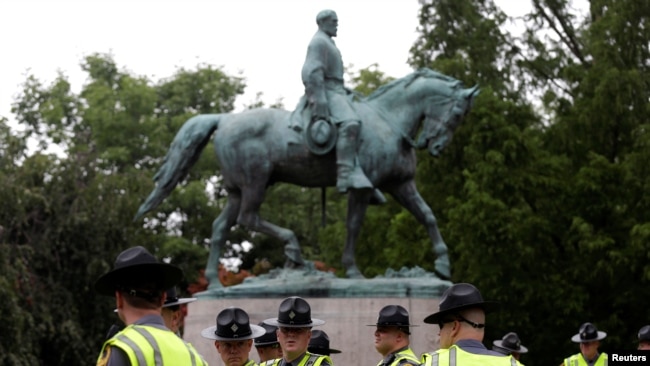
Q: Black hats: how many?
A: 11